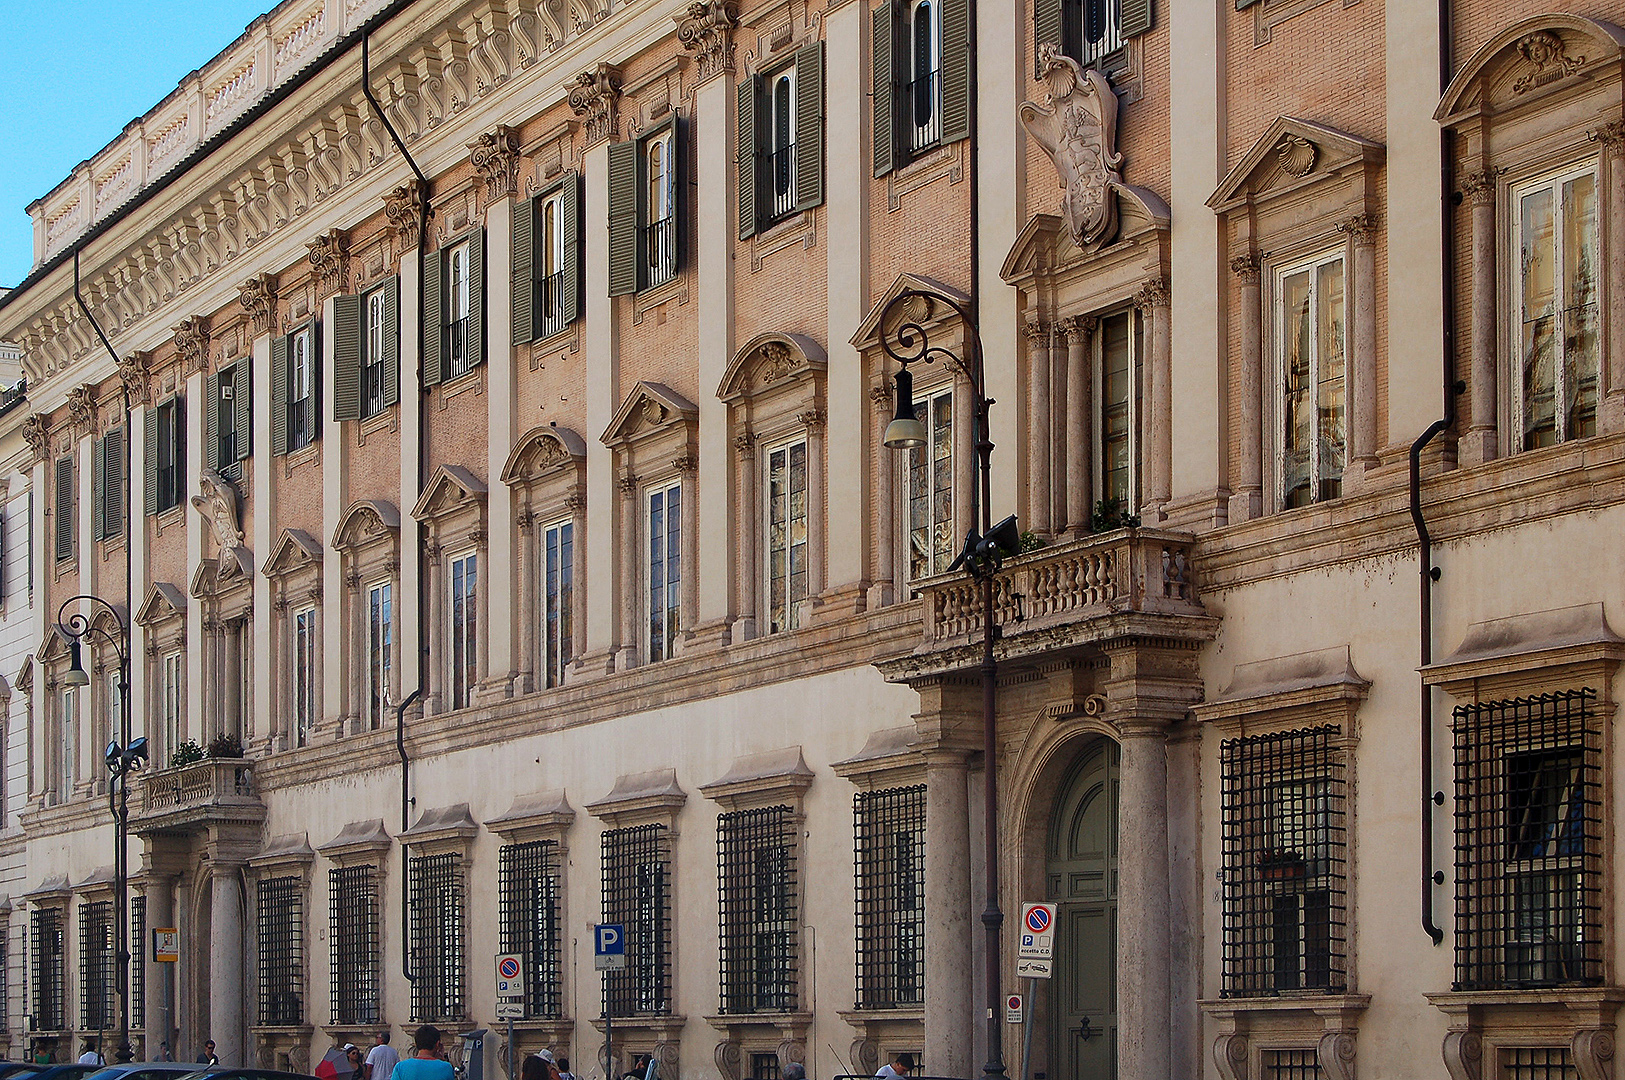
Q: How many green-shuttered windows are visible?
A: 12